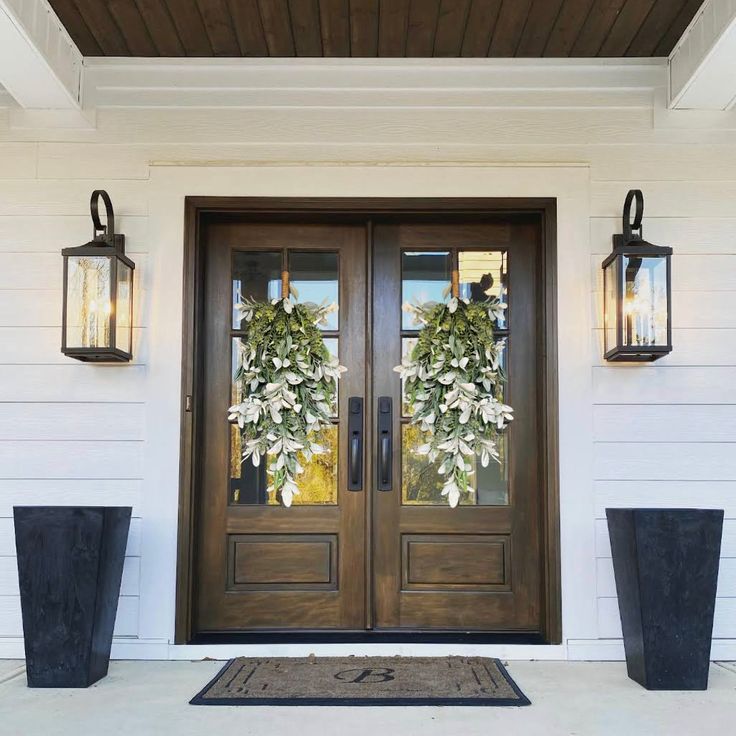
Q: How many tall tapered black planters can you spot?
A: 2